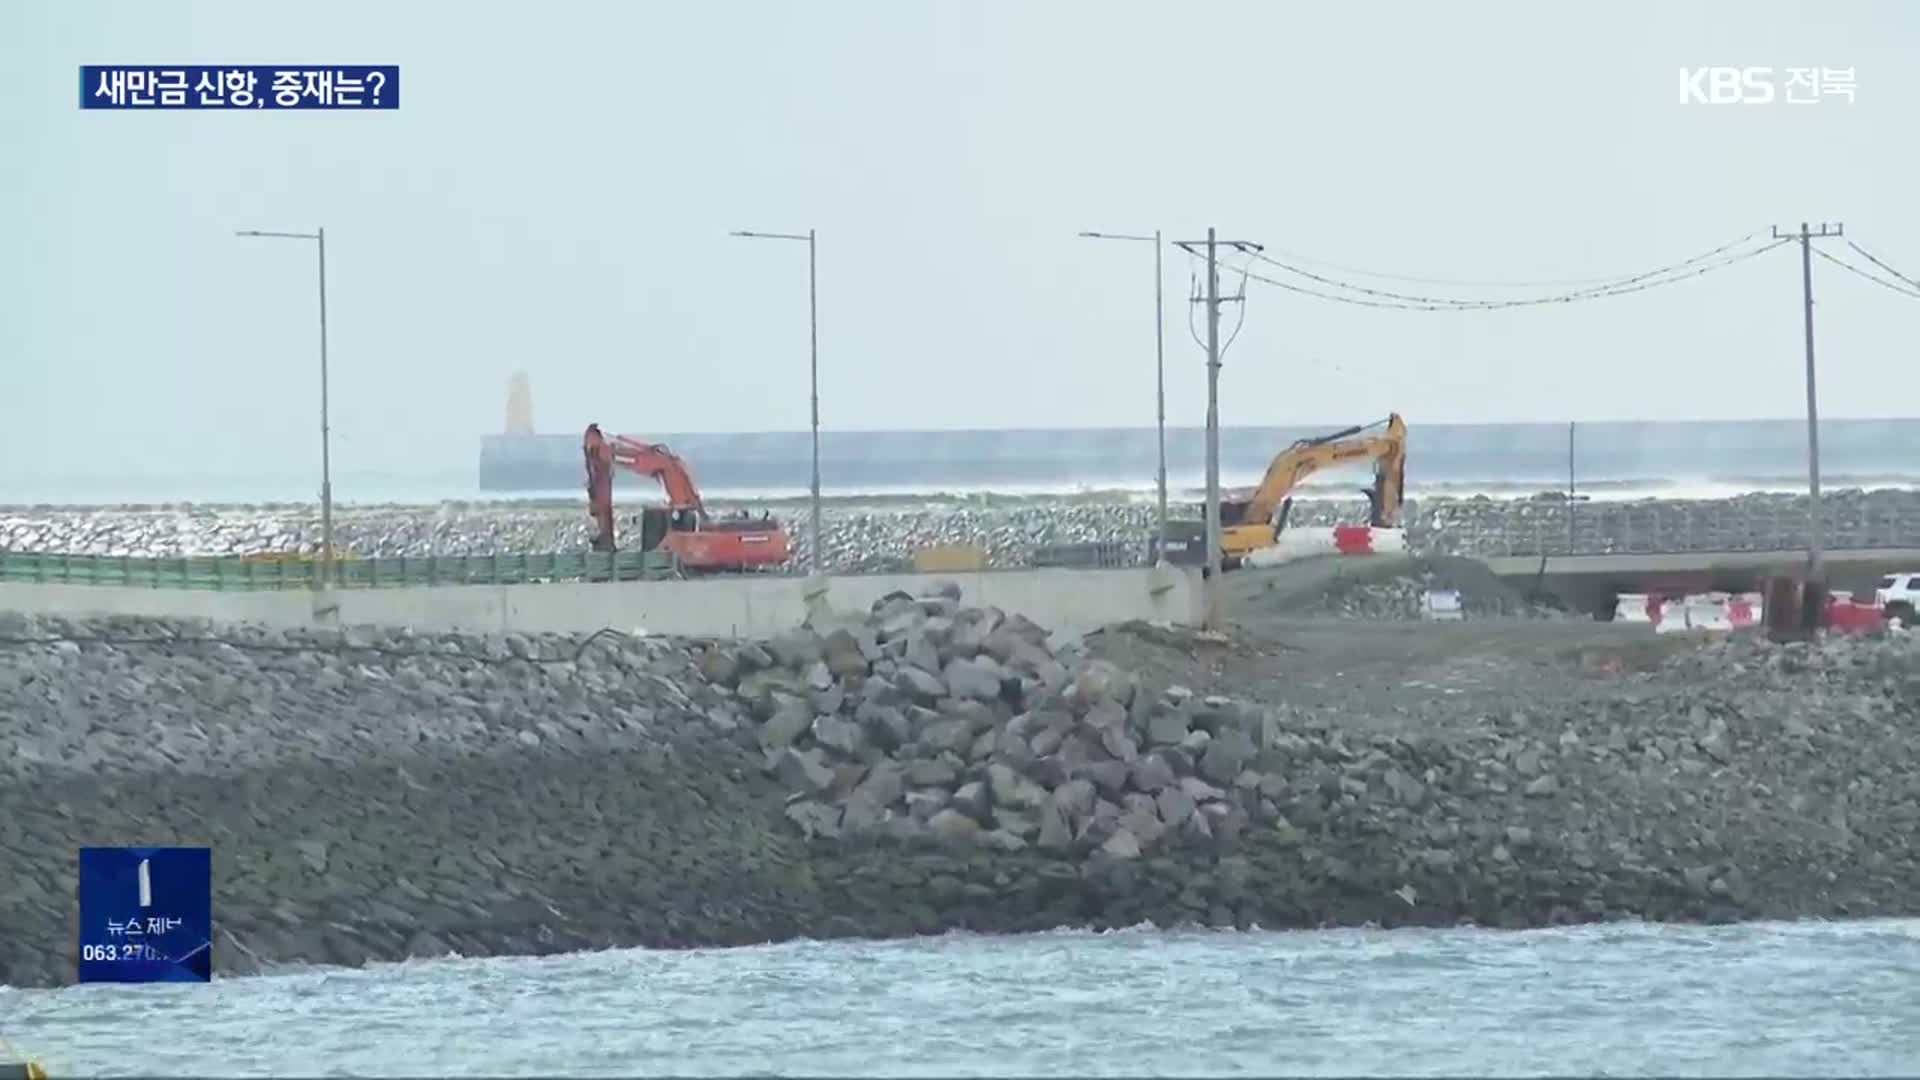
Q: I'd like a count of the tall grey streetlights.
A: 3